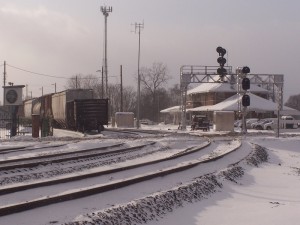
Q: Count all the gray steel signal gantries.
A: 1